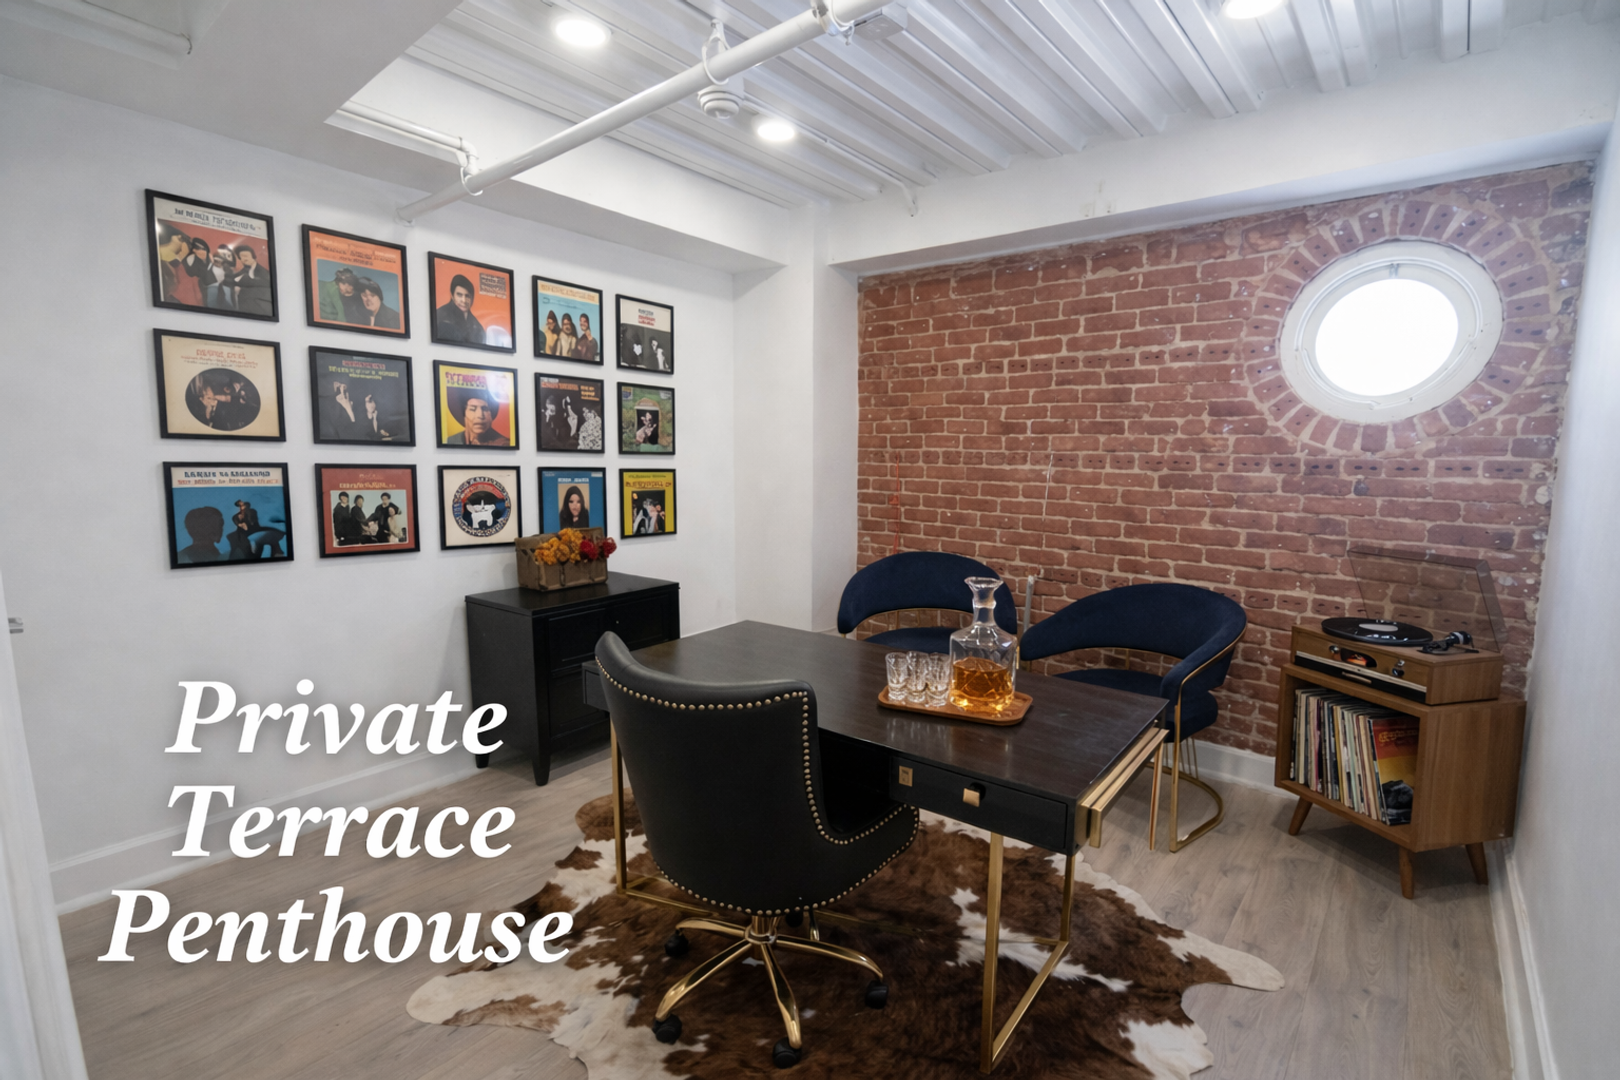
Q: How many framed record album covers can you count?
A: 15